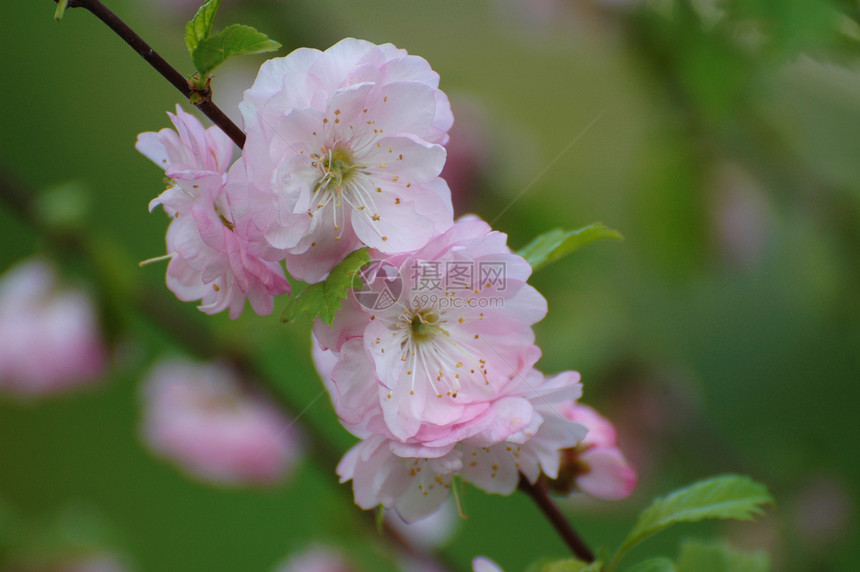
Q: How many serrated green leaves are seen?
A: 5